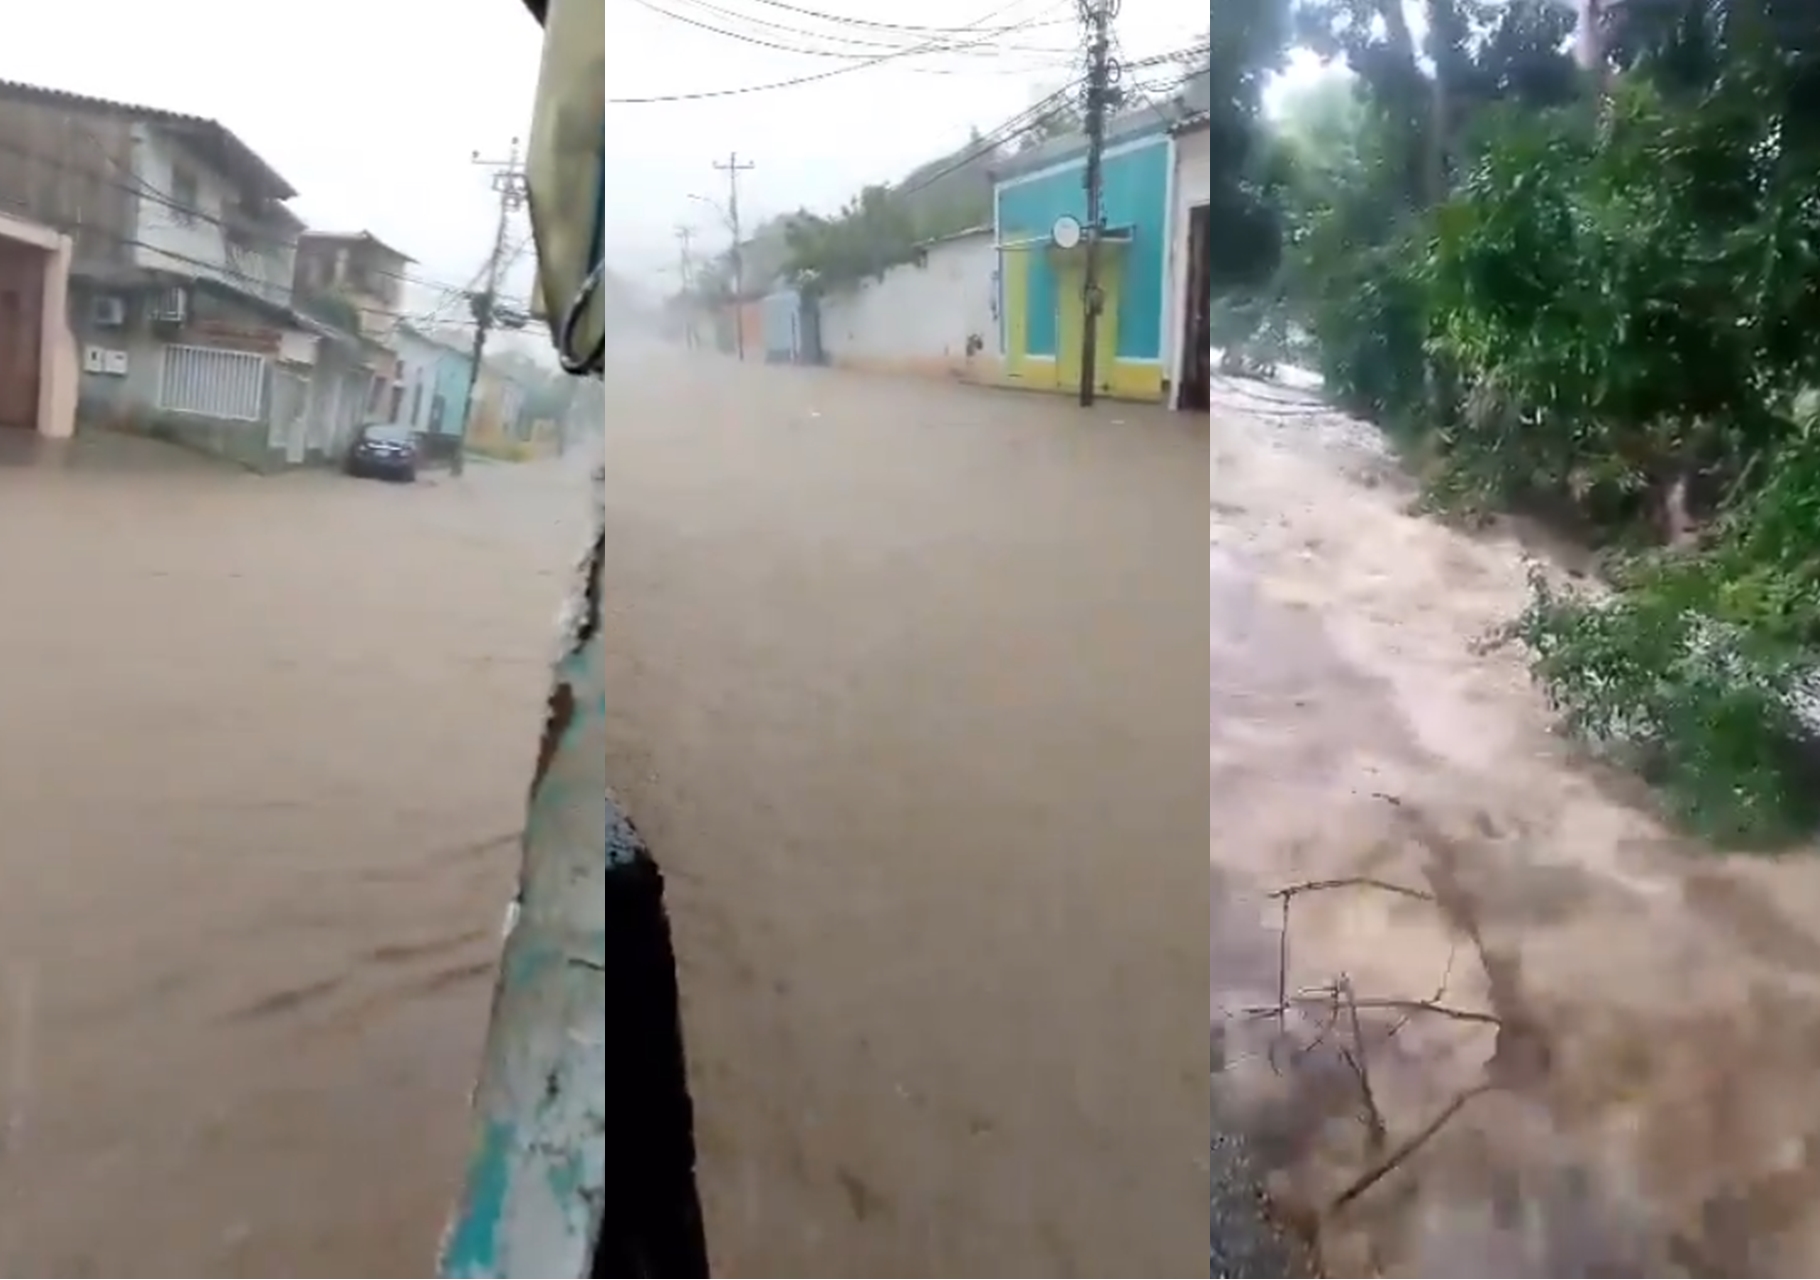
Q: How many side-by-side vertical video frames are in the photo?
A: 3